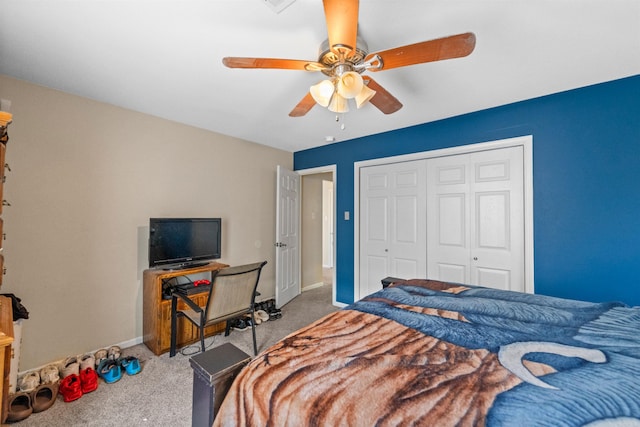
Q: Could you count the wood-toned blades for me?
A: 5